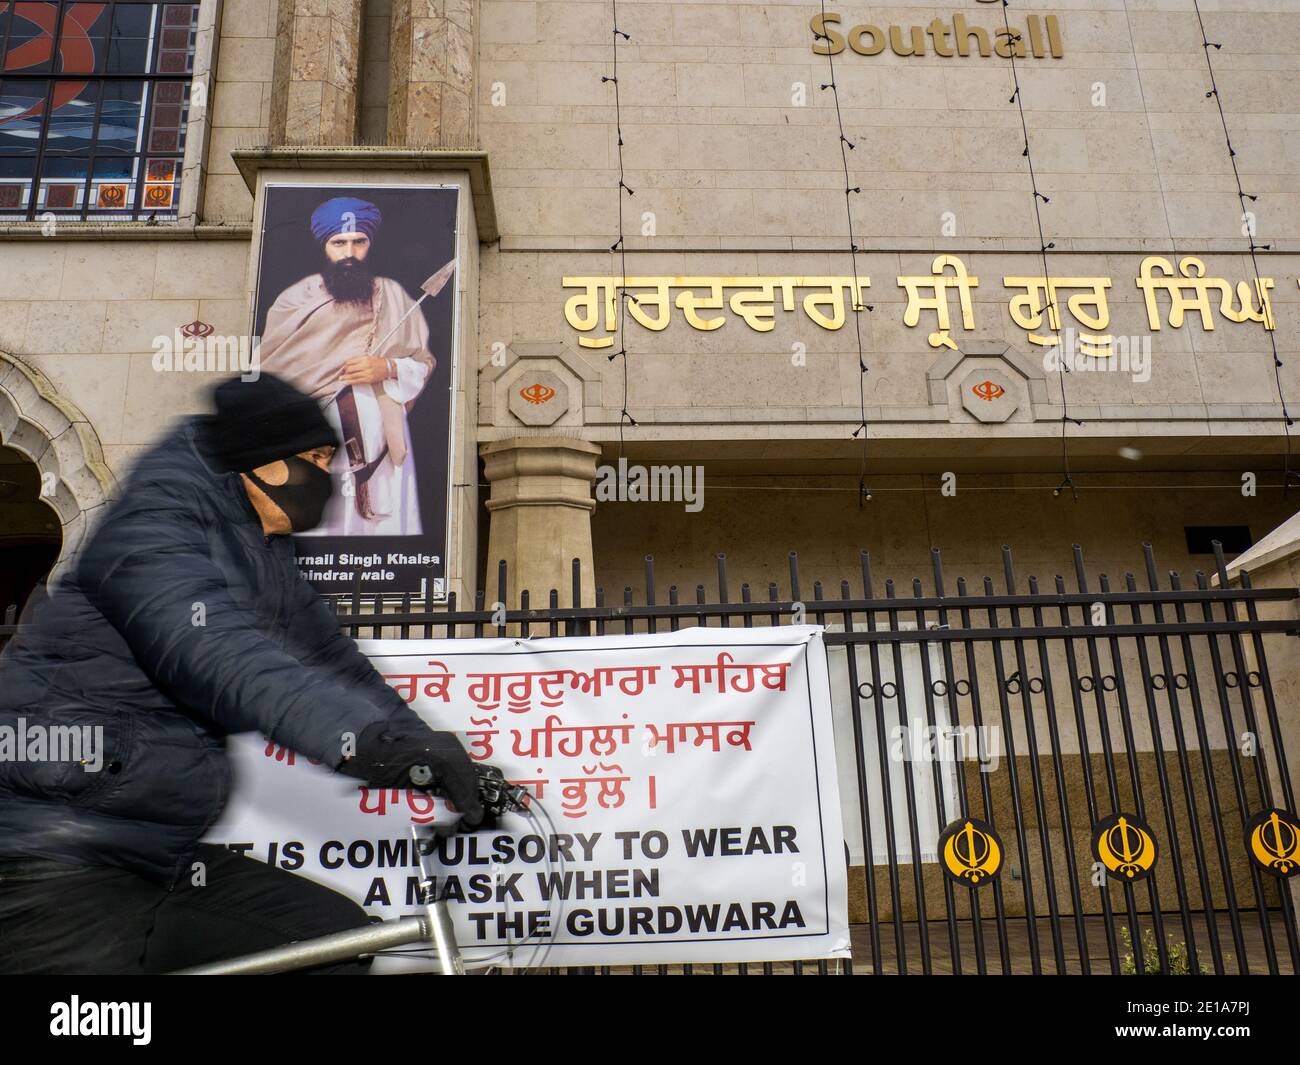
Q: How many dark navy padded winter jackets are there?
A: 1